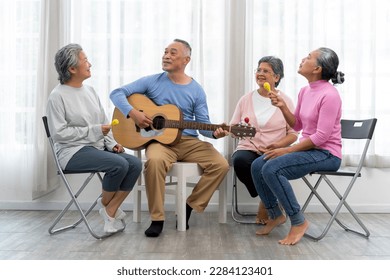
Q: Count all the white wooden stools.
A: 1